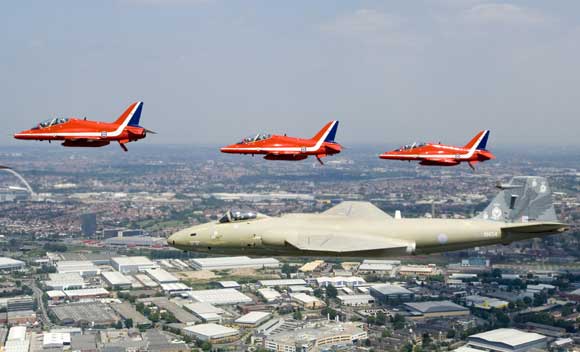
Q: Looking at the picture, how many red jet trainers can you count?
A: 3